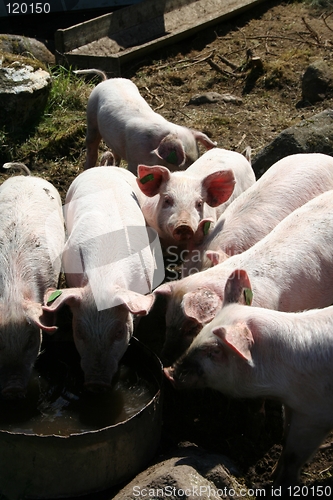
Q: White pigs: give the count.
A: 7